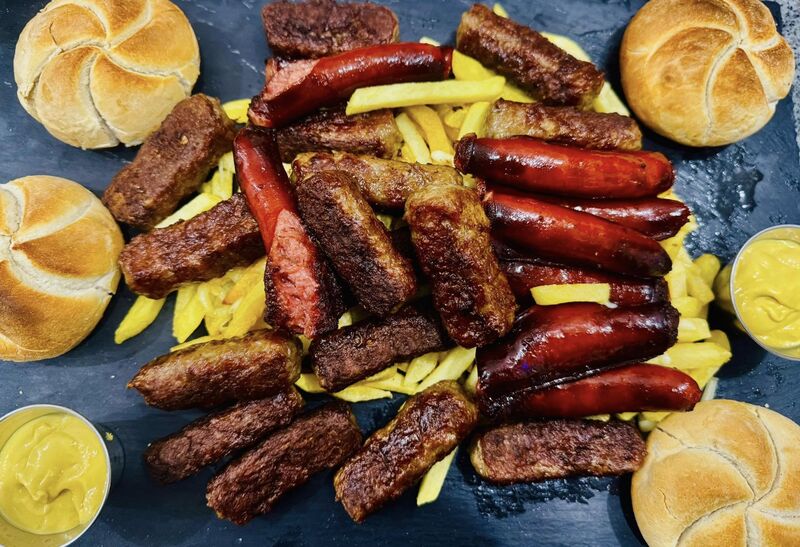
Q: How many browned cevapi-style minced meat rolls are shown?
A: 15